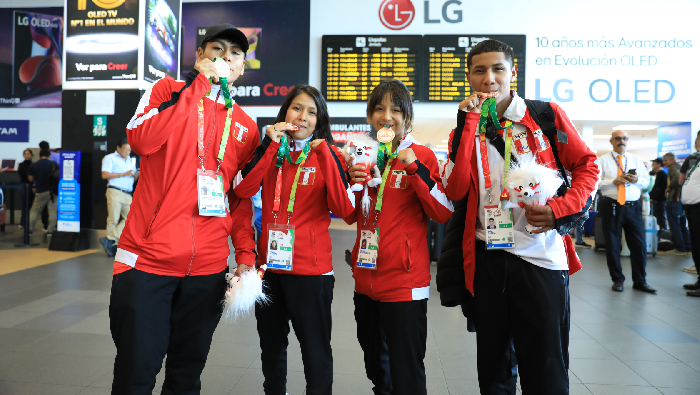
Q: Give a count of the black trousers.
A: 6